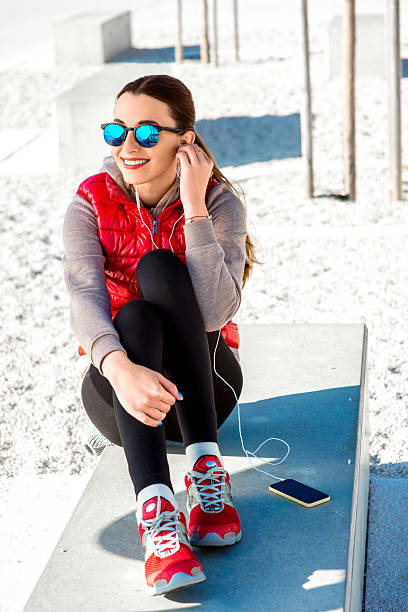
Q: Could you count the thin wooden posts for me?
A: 7